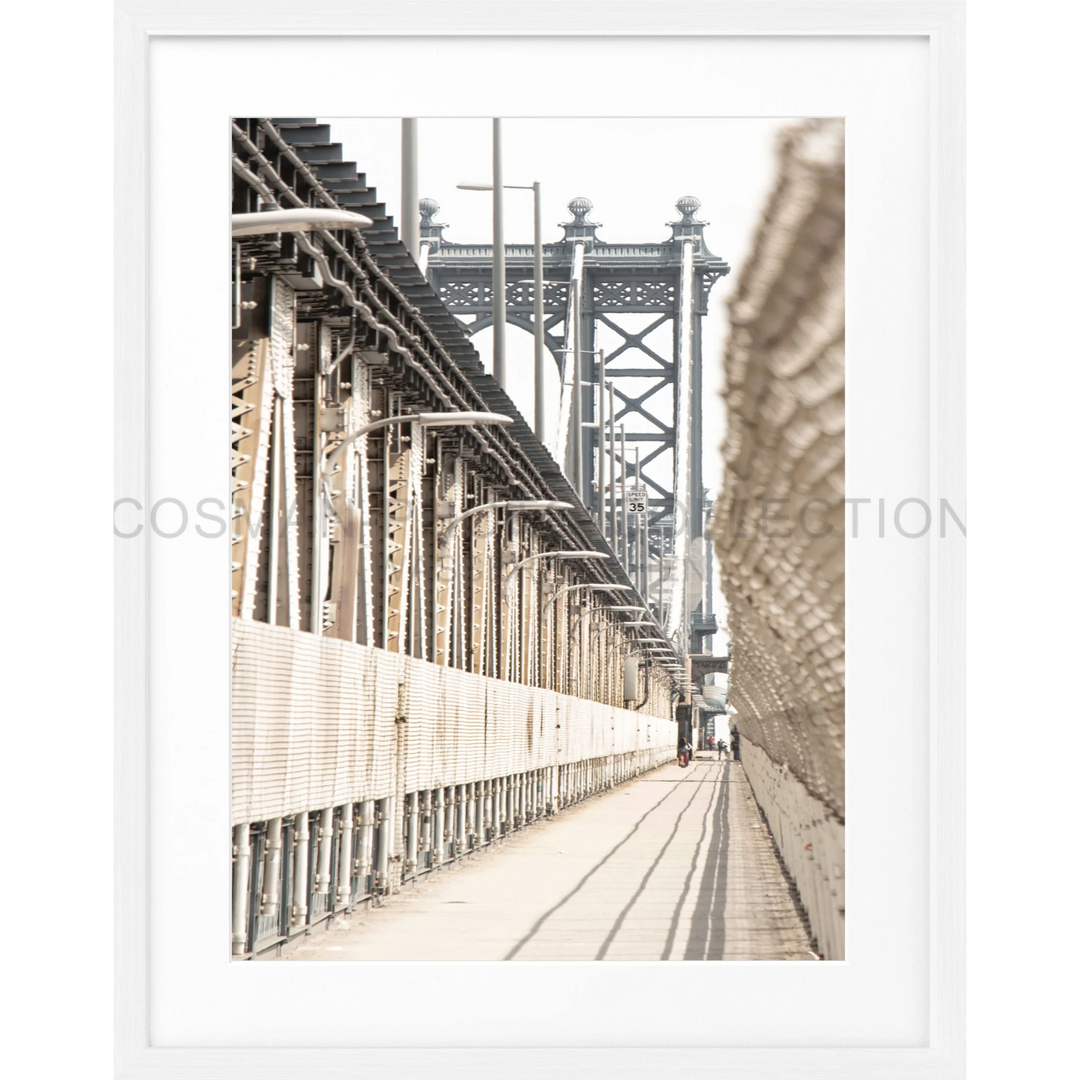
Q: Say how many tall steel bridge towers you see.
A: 1